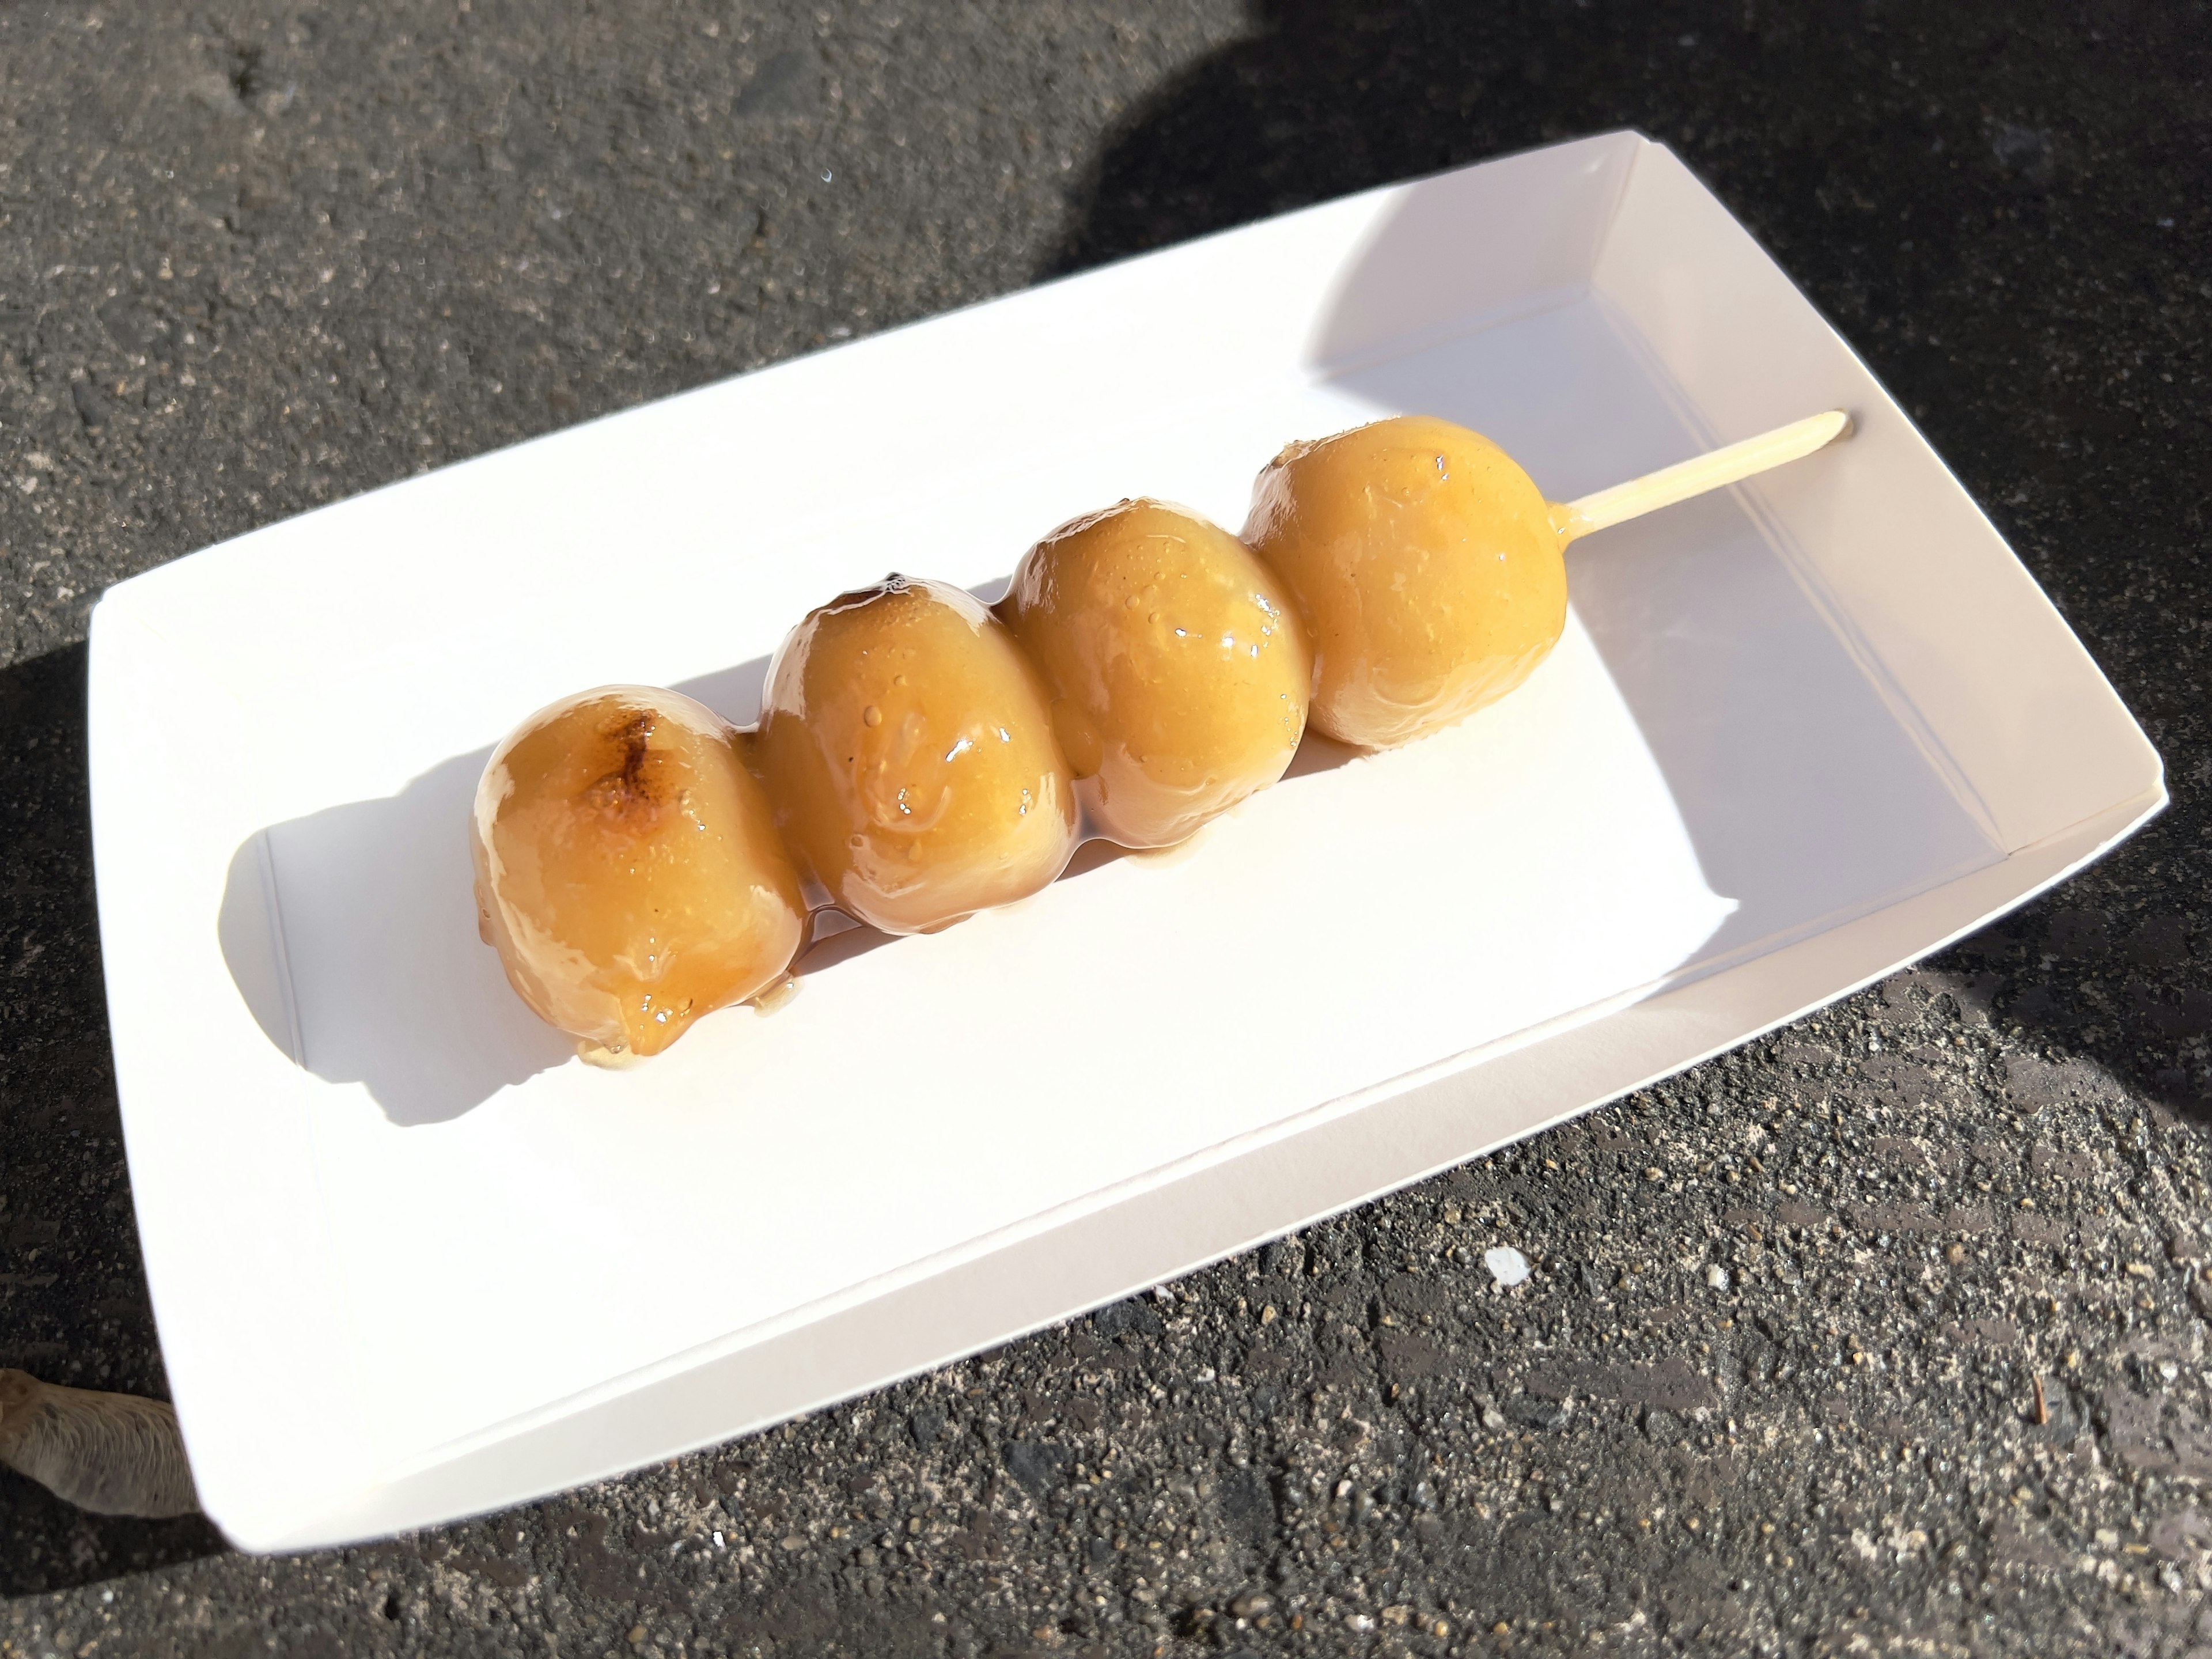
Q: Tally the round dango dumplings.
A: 4